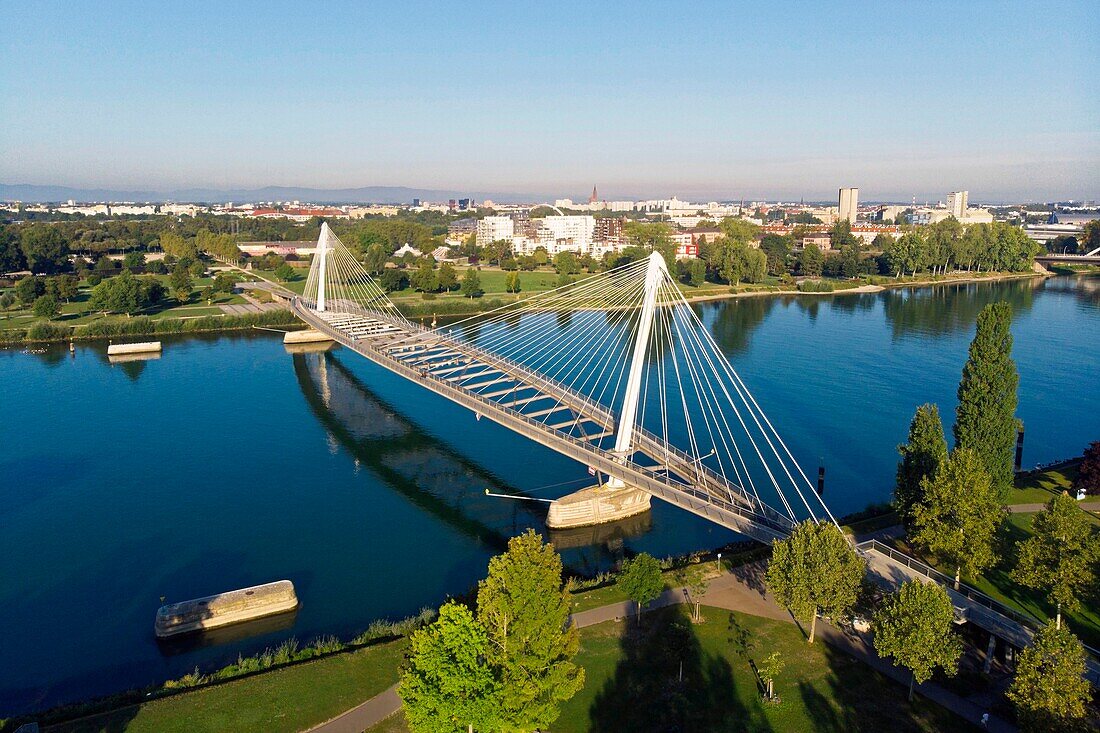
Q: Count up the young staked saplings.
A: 2